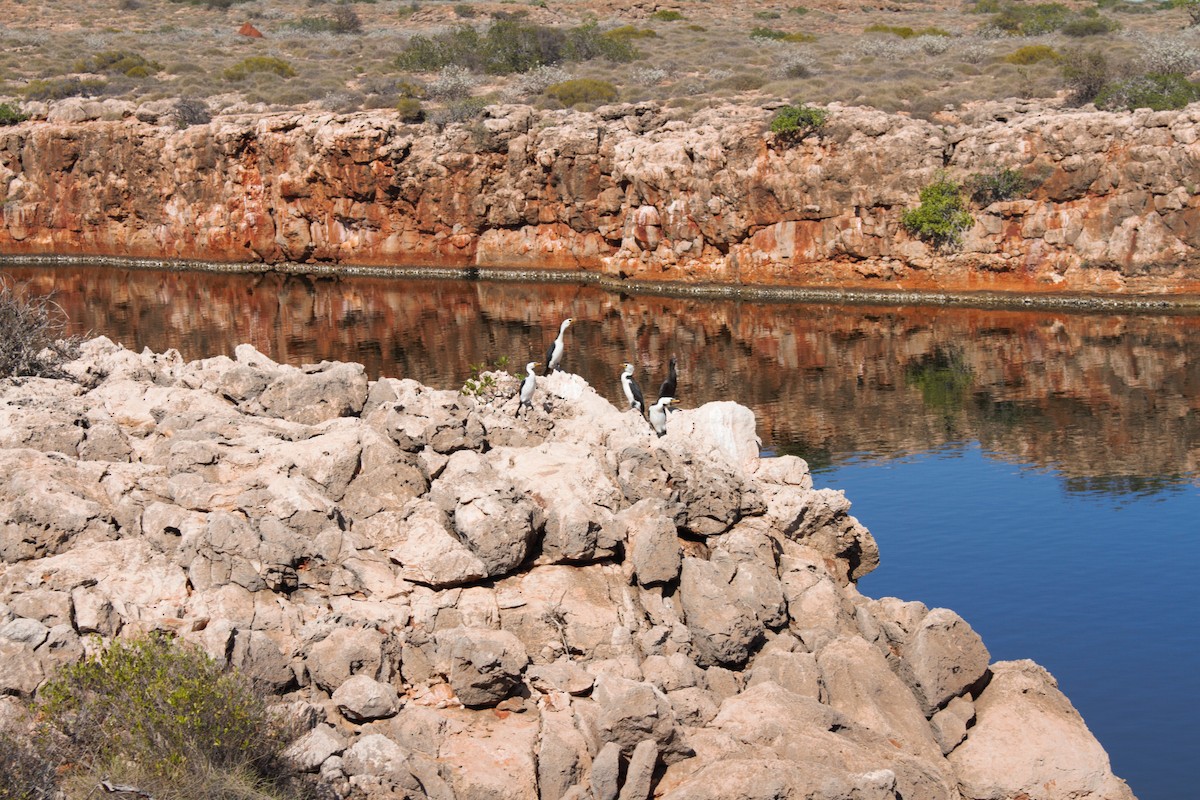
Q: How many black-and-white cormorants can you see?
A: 4